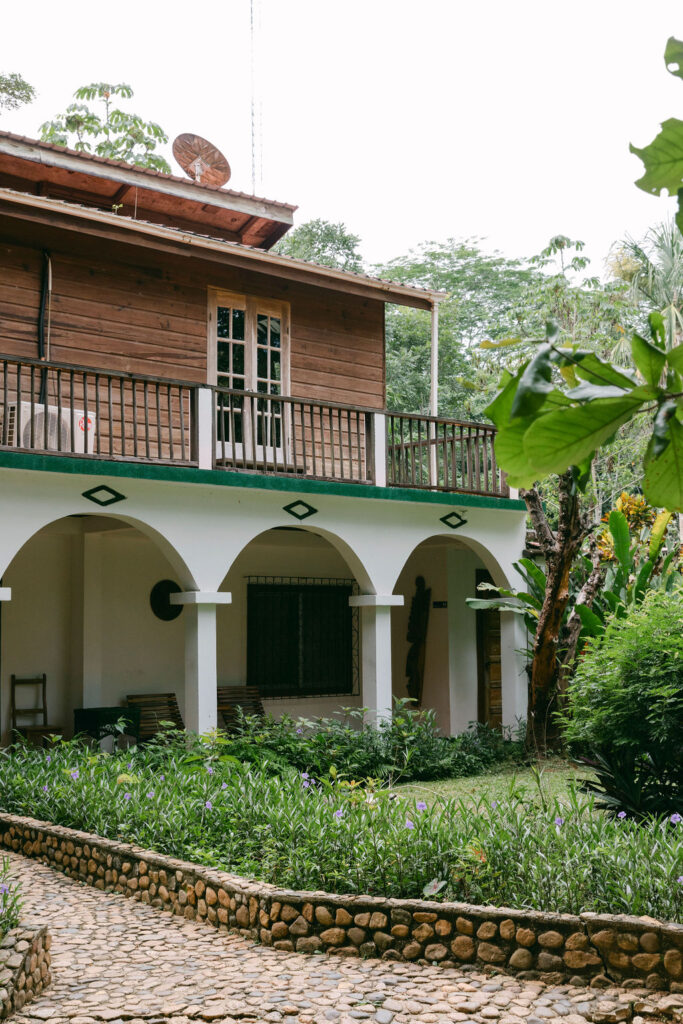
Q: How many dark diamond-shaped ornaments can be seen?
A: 3